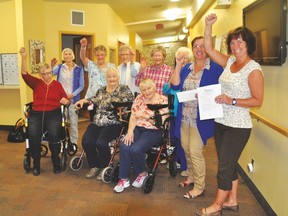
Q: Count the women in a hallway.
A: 10